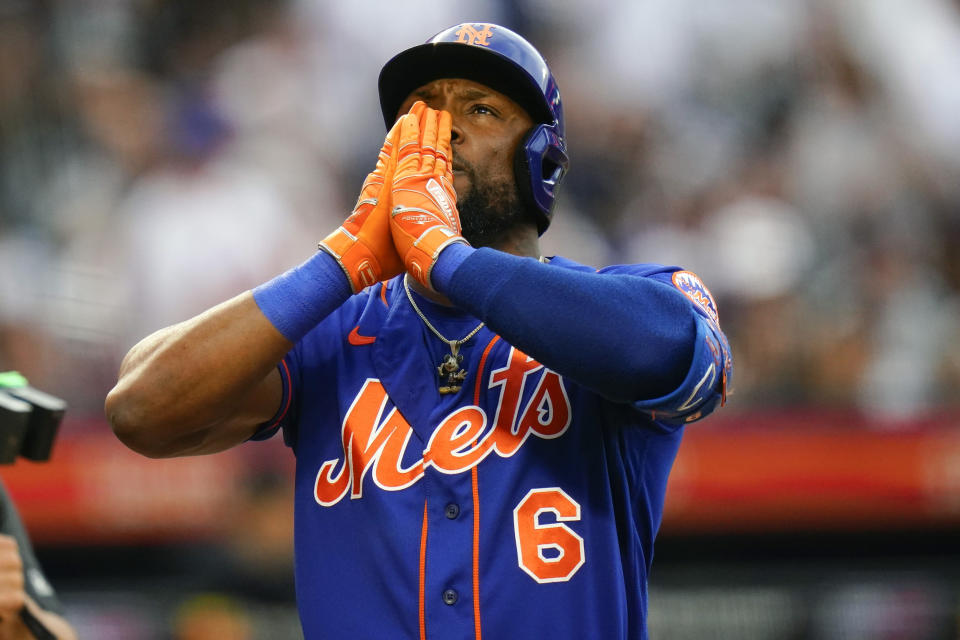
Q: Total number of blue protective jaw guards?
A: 1